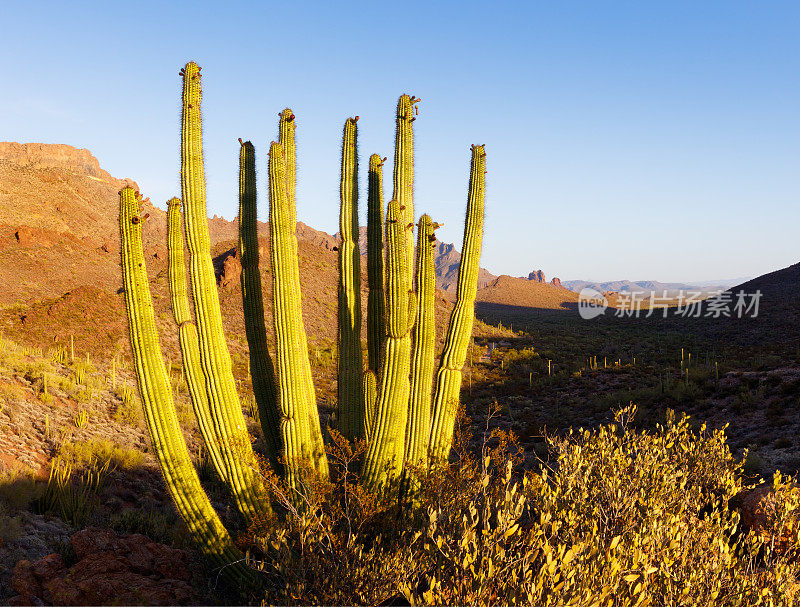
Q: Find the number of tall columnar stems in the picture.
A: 12